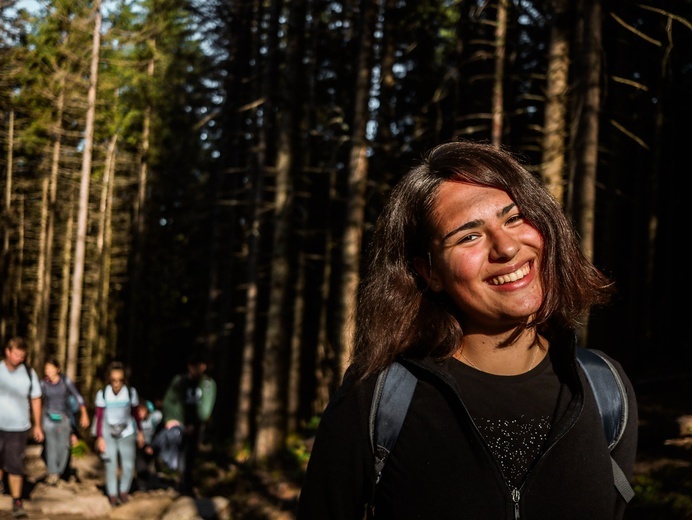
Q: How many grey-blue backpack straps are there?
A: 2